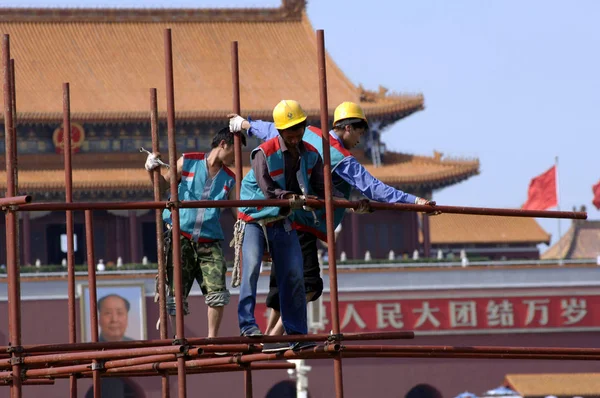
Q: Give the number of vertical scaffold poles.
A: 8